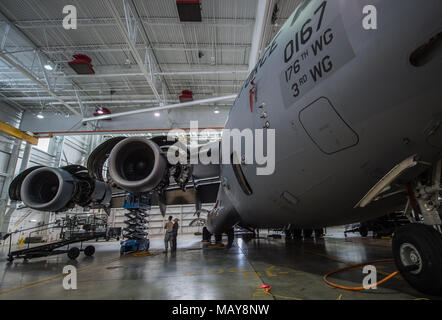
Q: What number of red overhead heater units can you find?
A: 4